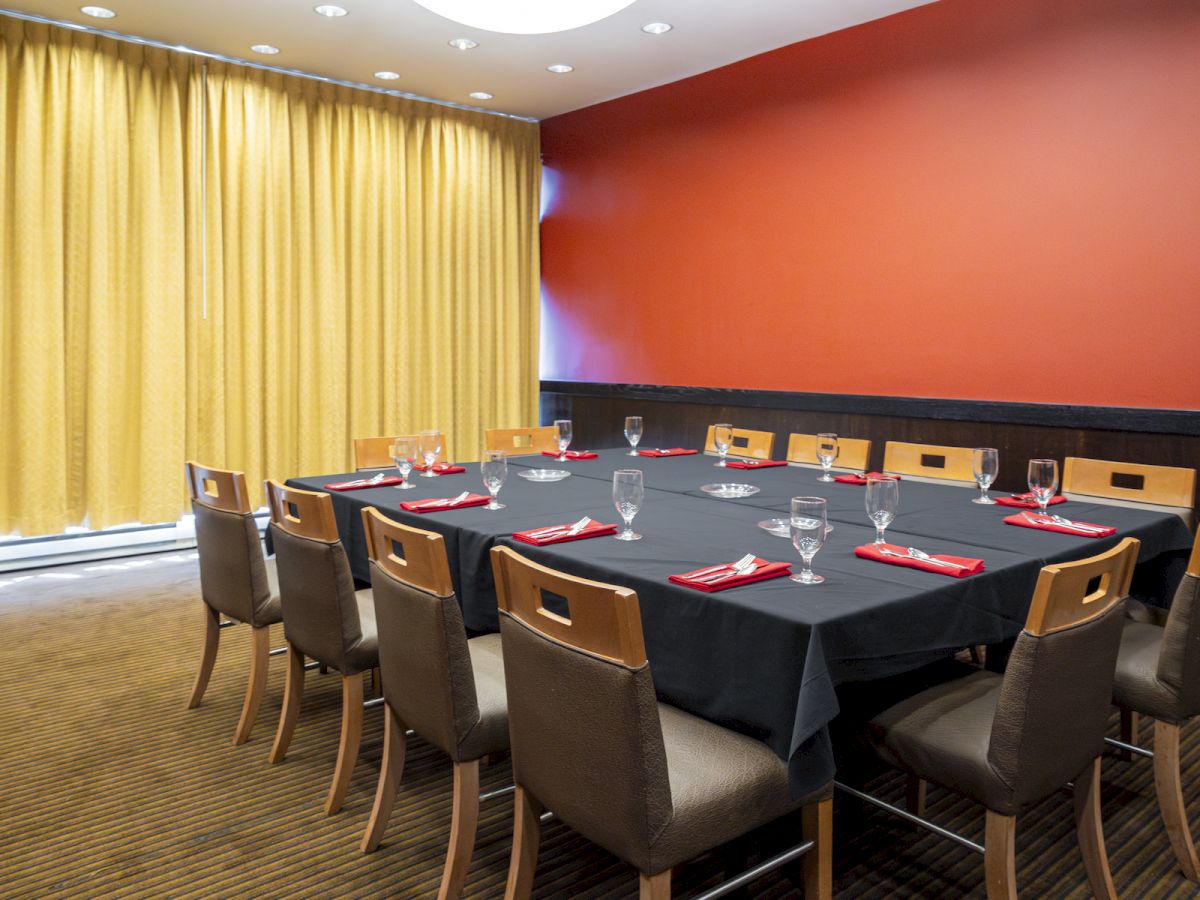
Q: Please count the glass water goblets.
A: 12